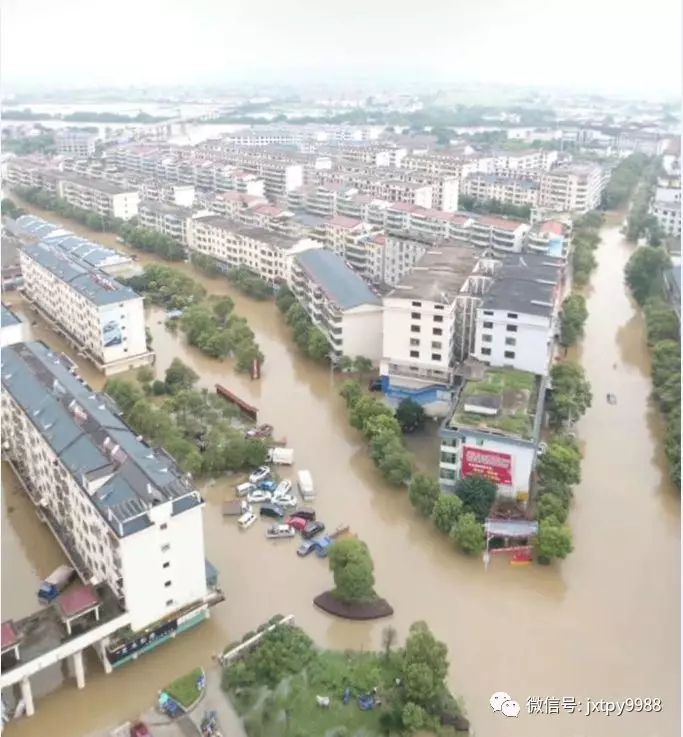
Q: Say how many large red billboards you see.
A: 1